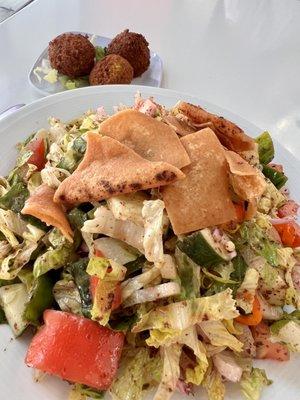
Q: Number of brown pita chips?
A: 6